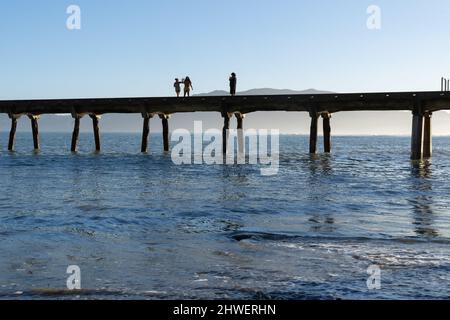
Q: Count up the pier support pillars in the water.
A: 12